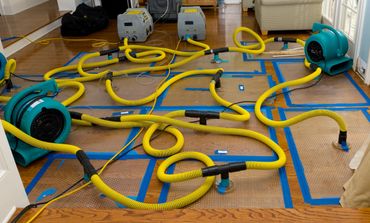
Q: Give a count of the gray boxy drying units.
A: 2